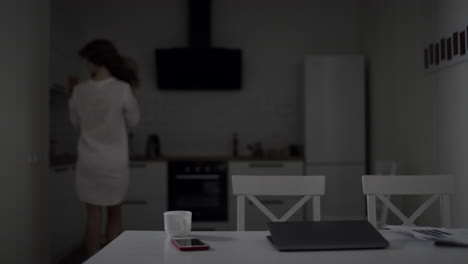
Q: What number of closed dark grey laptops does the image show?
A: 1